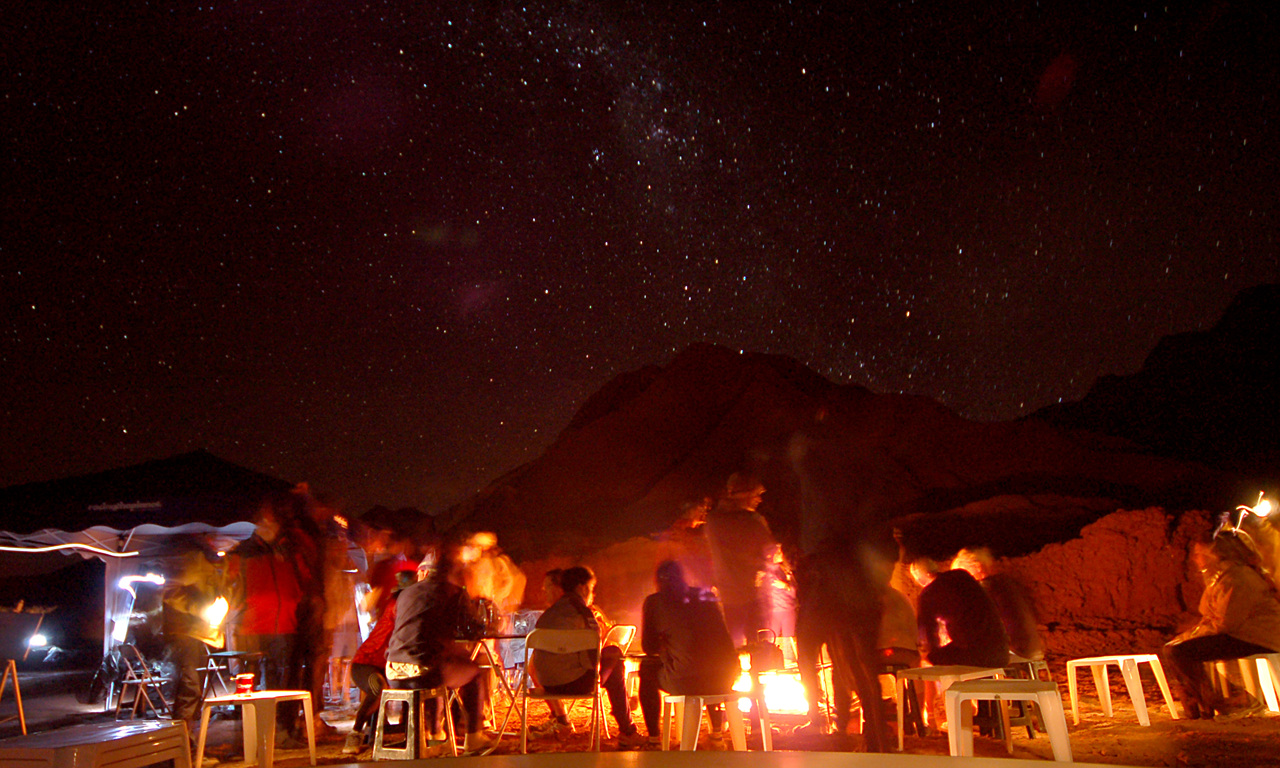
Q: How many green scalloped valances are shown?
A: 0